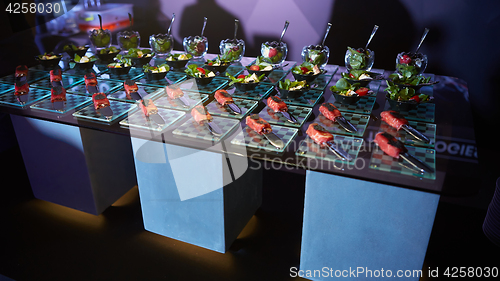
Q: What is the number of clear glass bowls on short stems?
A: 9